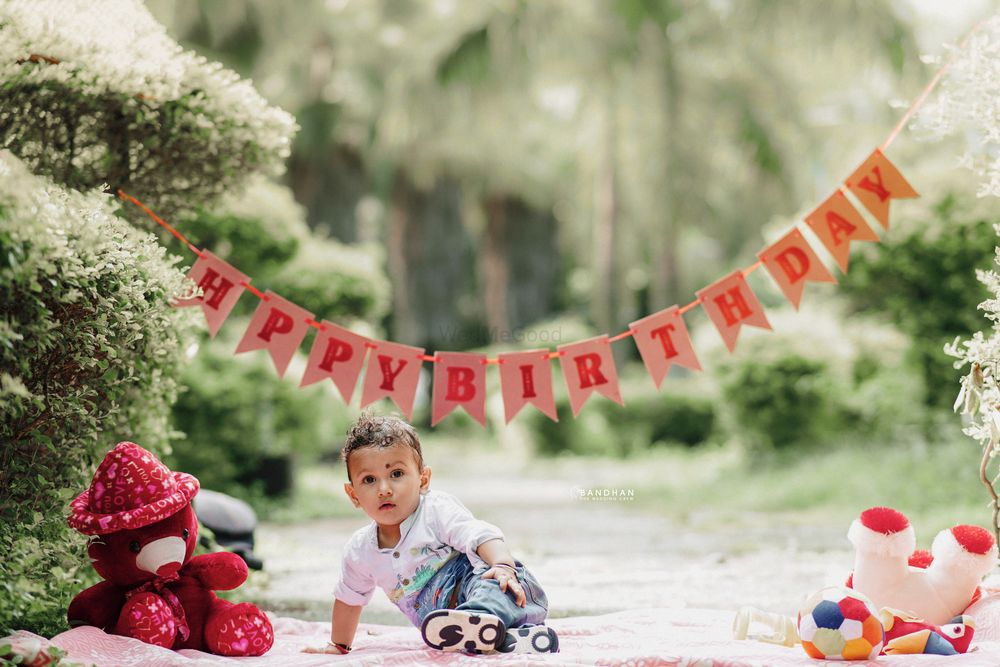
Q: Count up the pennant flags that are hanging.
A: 12